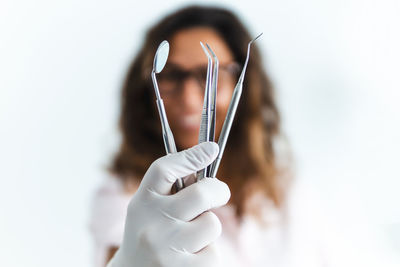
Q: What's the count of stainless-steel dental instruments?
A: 3